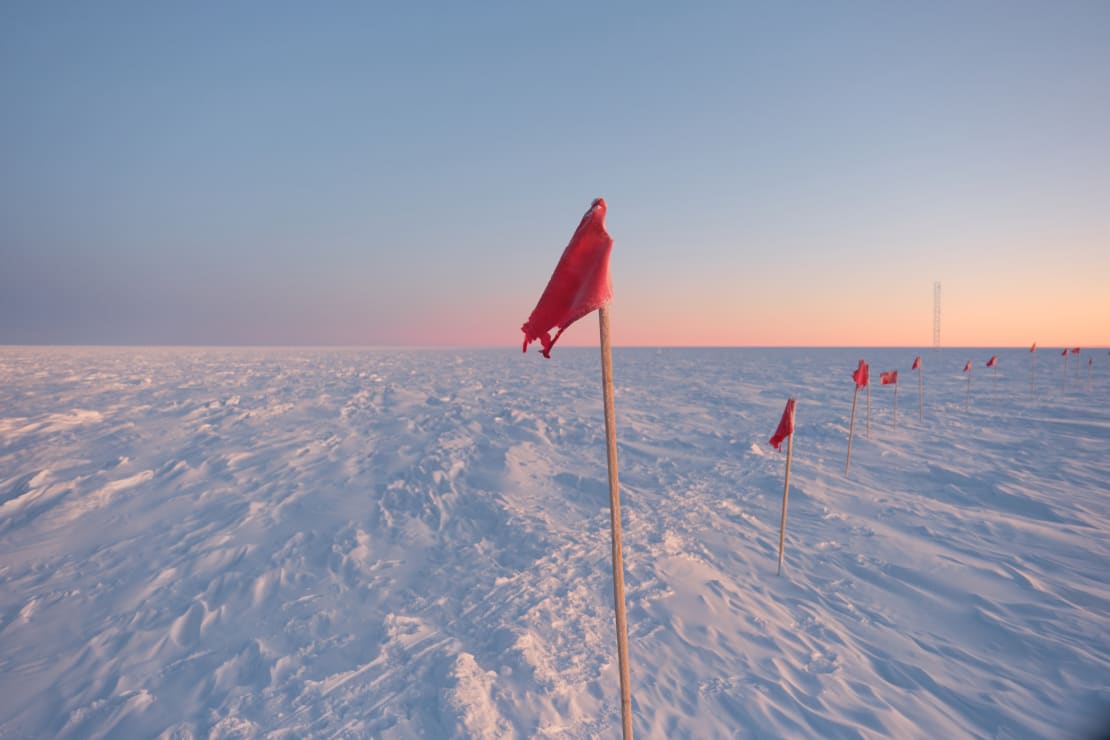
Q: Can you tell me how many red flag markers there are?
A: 12